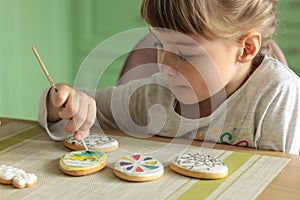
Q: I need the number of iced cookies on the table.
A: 5